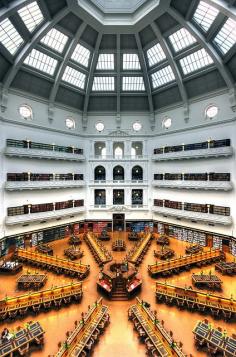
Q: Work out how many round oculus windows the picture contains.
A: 6